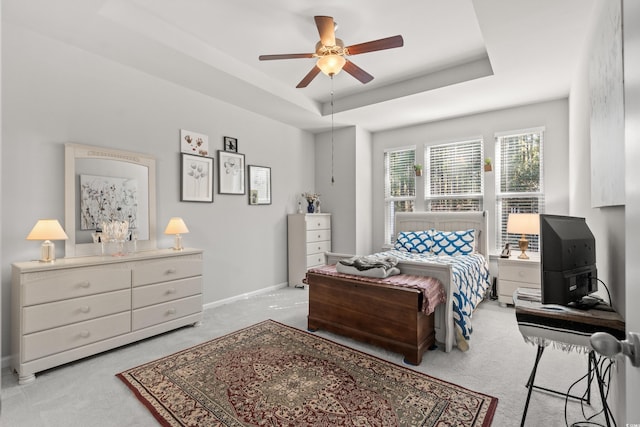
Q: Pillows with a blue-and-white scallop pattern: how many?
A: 2